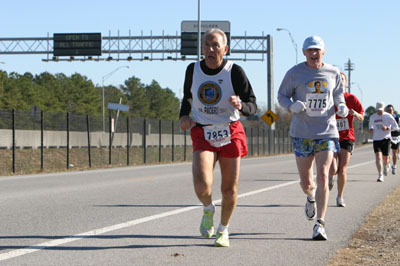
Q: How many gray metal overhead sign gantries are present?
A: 1